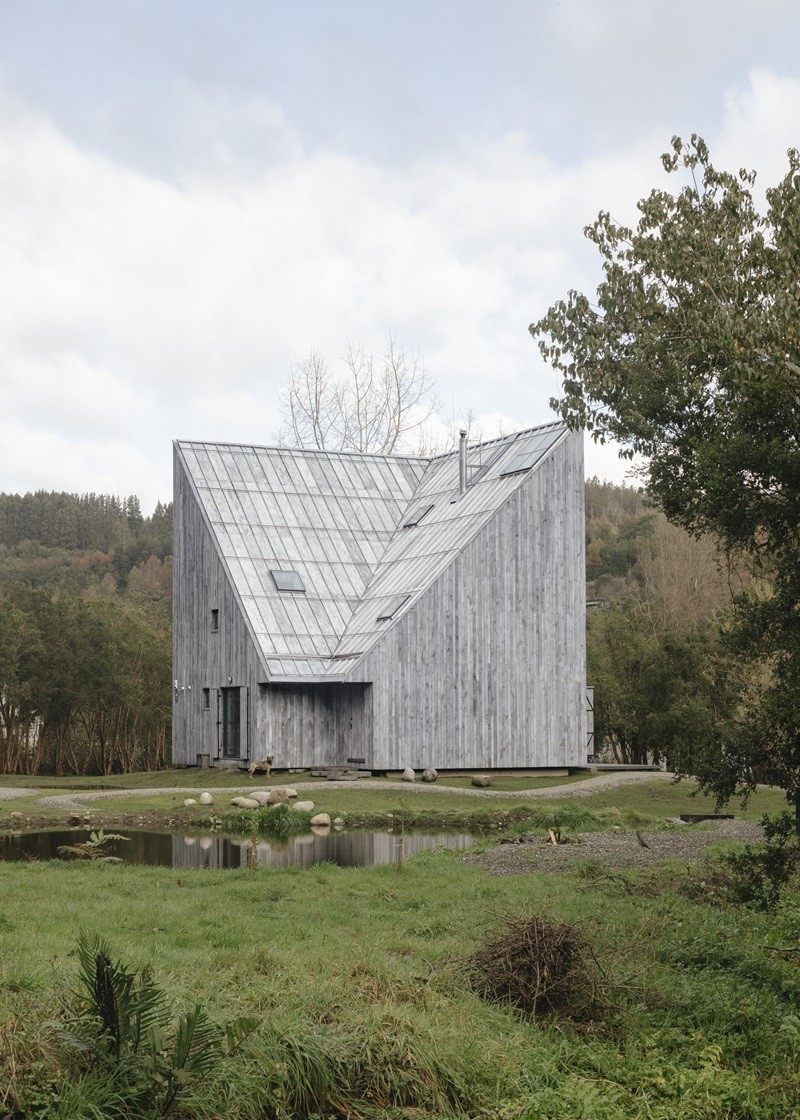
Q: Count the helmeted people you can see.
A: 0